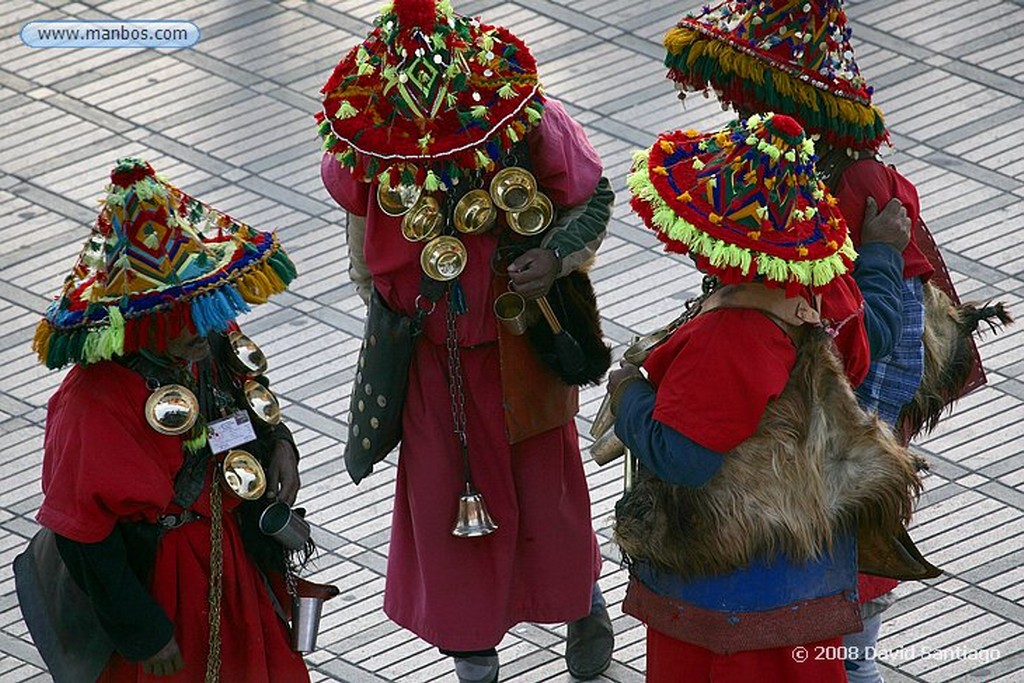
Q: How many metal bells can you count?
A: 1